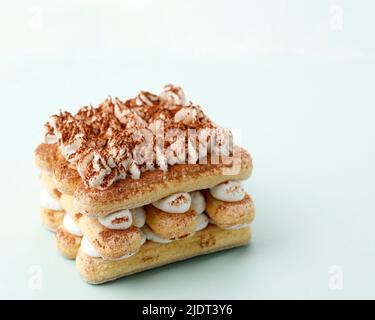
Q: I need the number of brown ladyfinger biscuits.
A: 9